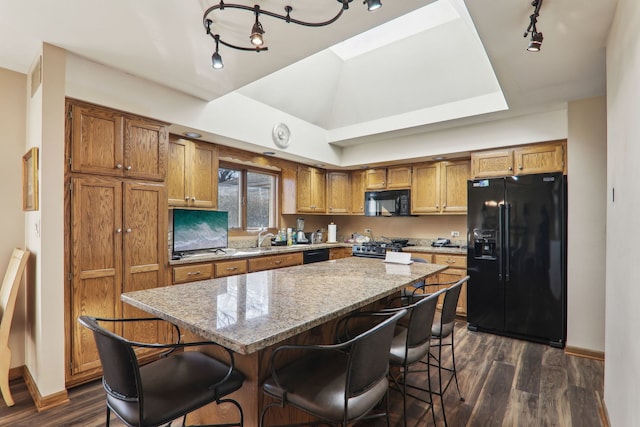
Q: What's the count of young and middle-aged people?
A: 0